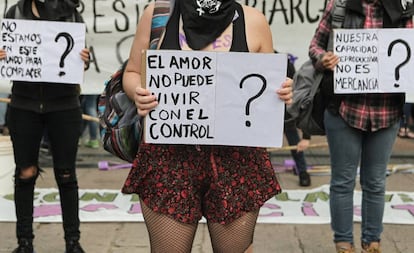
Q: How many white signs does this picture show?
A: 3